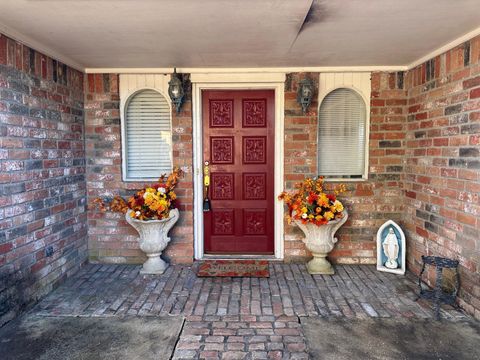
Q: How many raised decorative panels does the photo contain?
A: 8